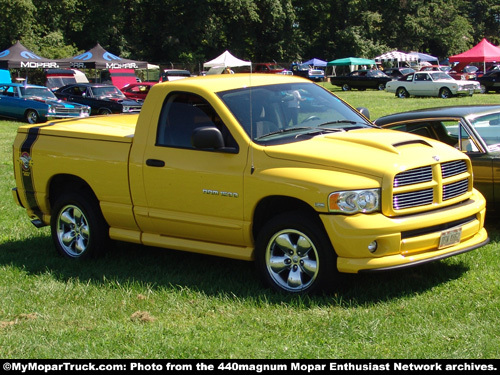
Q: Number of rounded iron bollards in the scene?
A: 0